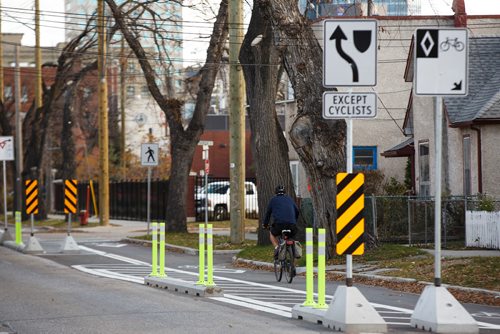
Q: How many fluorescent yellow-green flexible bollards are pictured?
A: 7